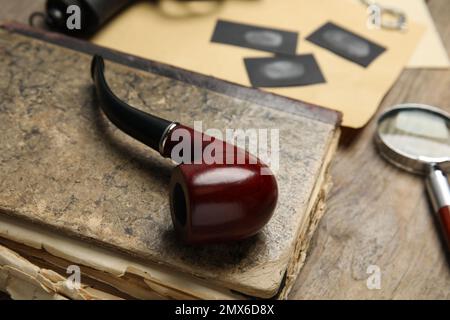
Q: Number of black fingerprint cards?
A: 3